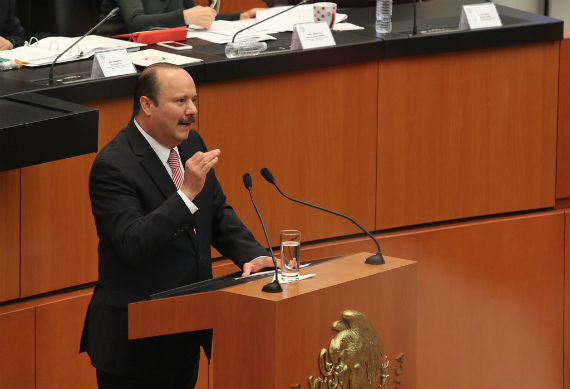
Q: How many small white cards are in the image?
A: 3